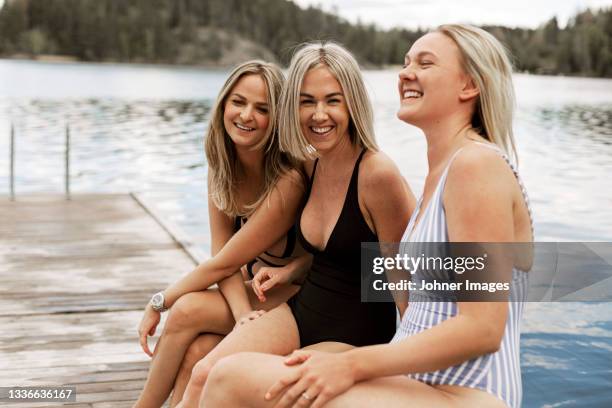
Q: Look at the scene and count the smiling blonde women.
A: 3